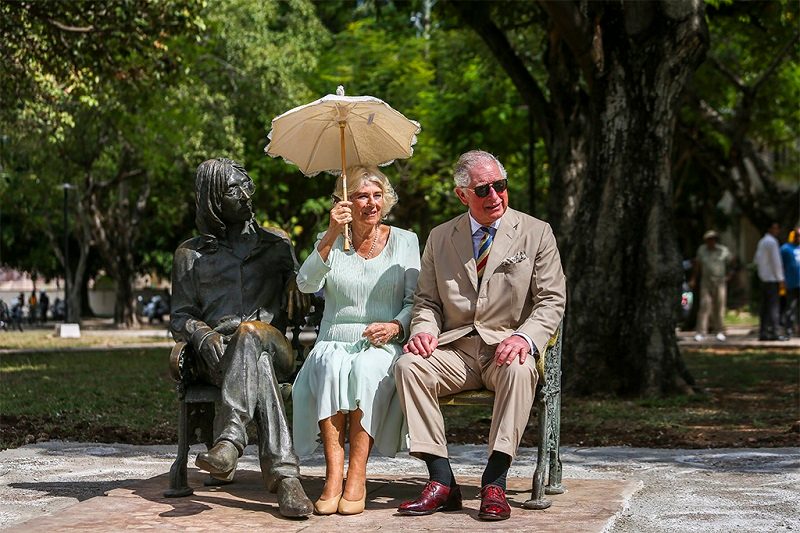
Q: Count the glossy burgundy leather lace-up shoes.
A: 2